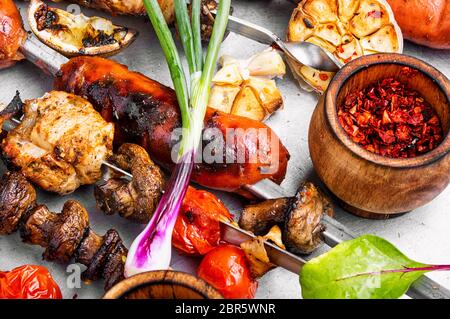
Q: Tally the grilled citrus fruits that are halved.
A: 1